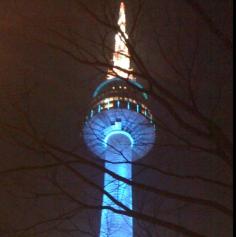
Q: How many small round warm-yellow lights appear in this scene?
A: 3